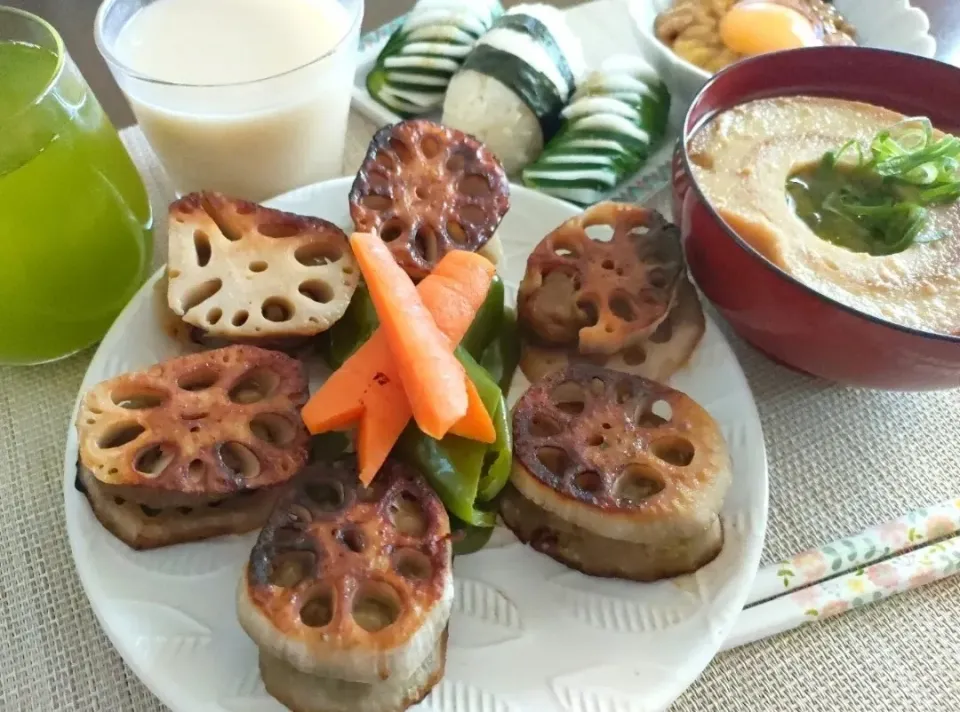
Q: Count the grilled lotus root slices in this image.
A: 12